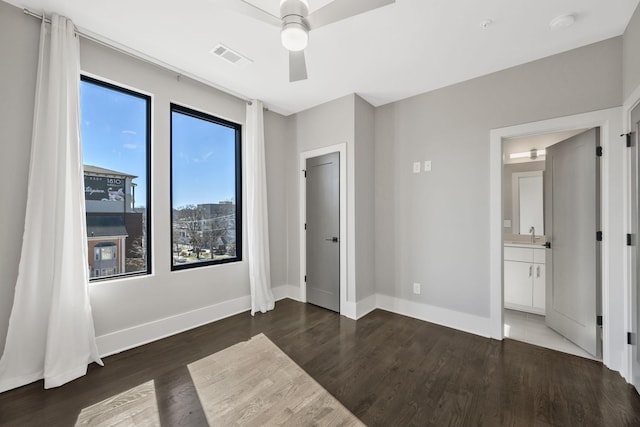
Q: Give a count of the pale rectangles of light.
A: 2